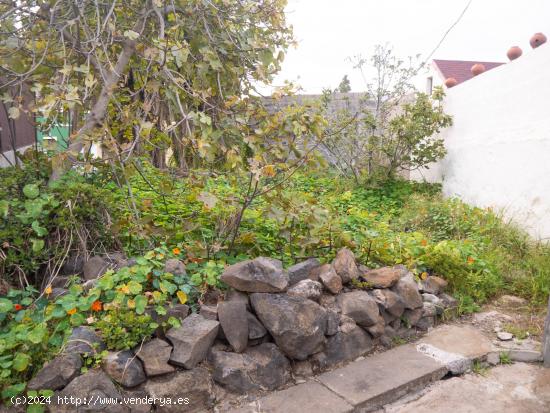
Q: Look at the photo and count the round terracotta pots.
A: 4